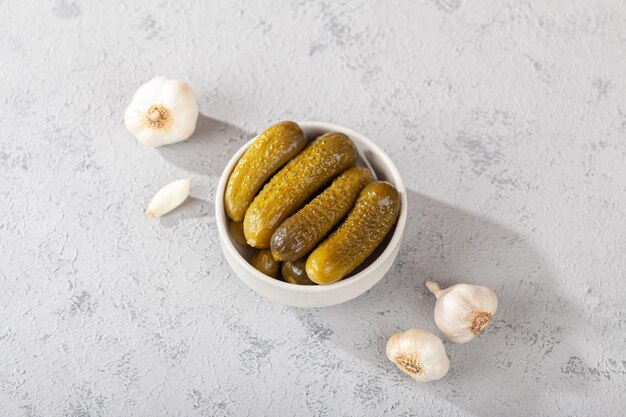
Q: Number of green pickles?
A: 7